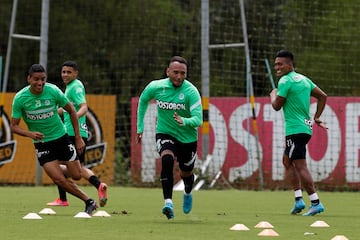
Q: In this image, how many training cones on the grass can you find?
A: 9